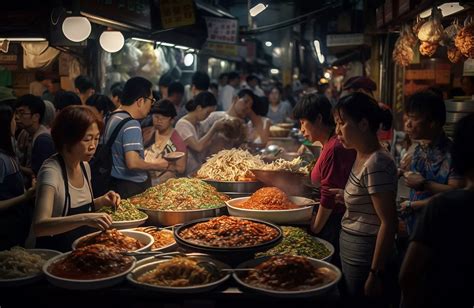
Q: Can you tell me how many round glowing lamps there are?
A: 3